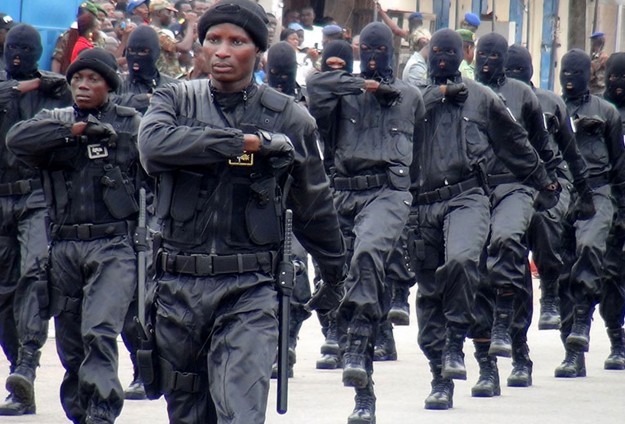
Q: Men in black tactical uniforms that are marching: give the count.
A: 12